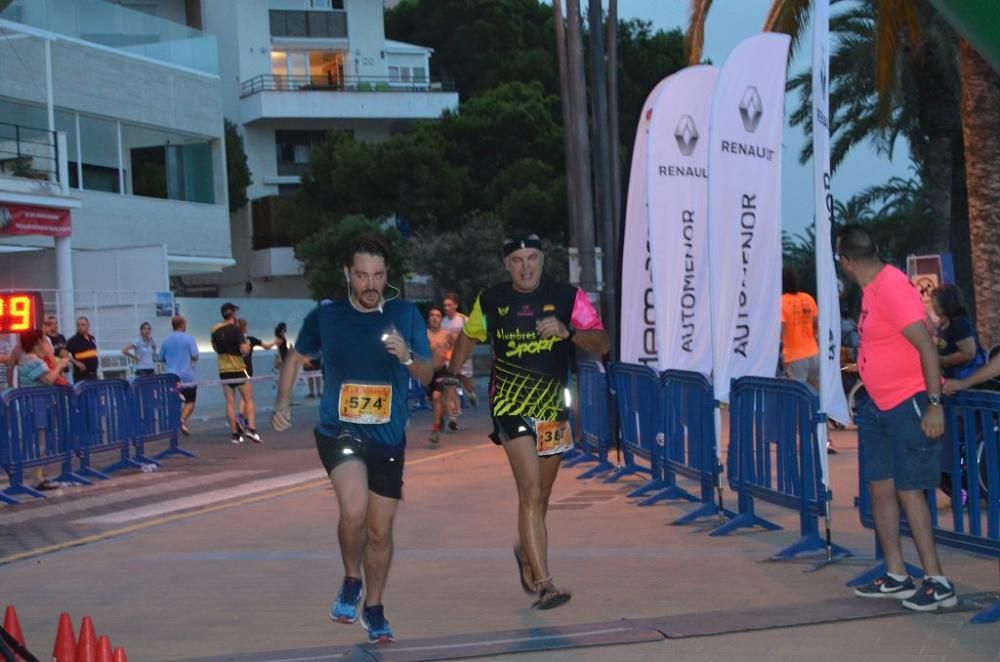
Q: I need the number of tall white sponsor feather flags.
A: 4